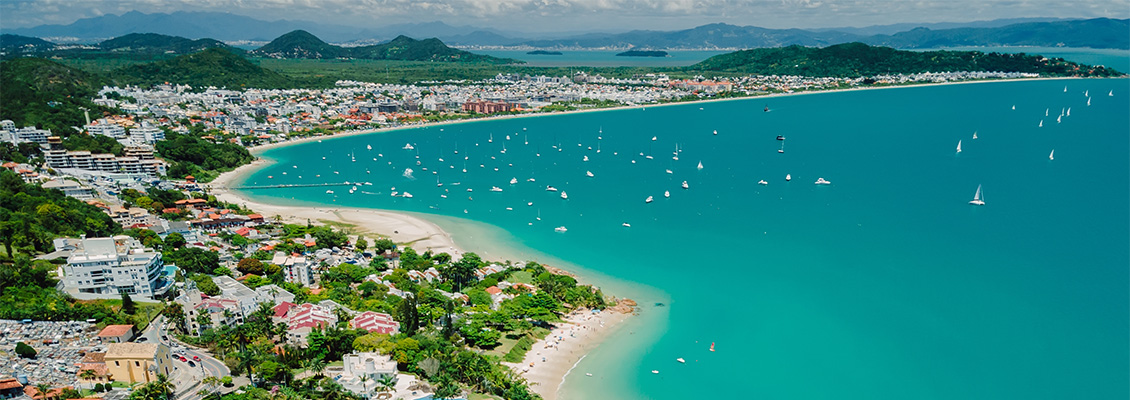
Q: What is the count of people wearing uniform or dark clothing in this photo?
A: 0